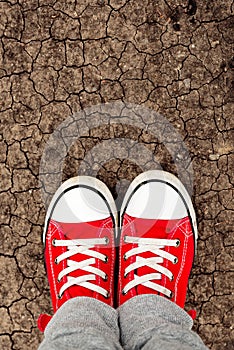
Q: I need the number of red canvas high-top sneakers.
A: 2